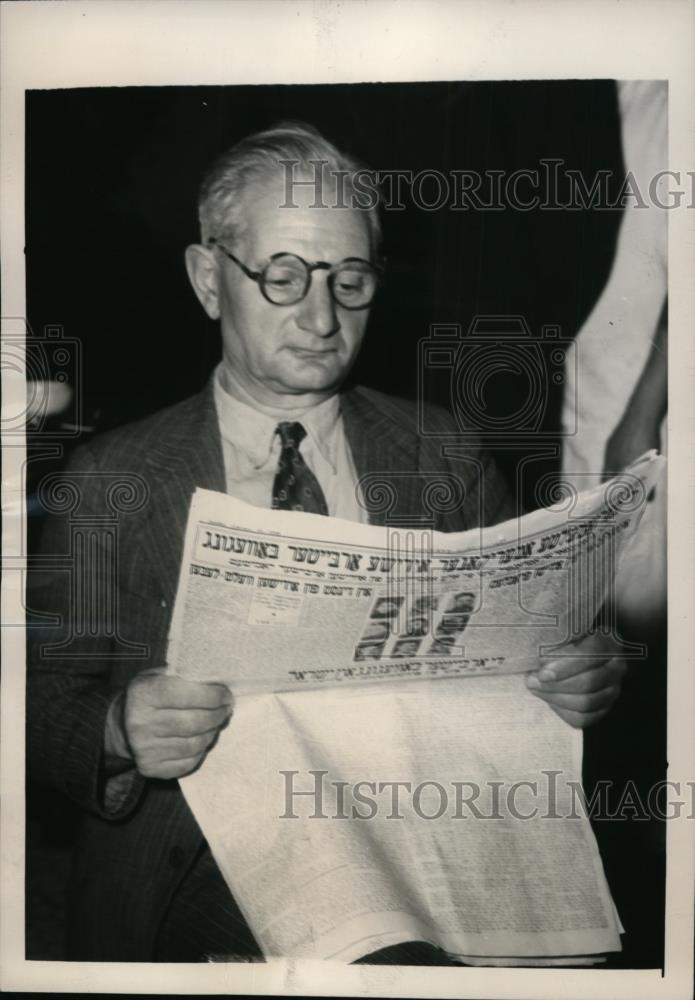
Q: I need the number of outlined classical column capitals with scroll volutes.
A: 3